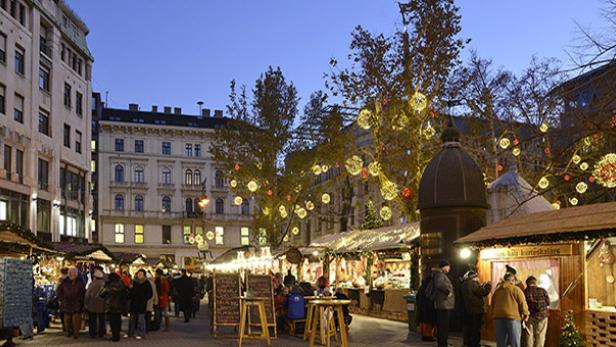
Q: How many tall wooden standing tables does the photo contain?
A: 3